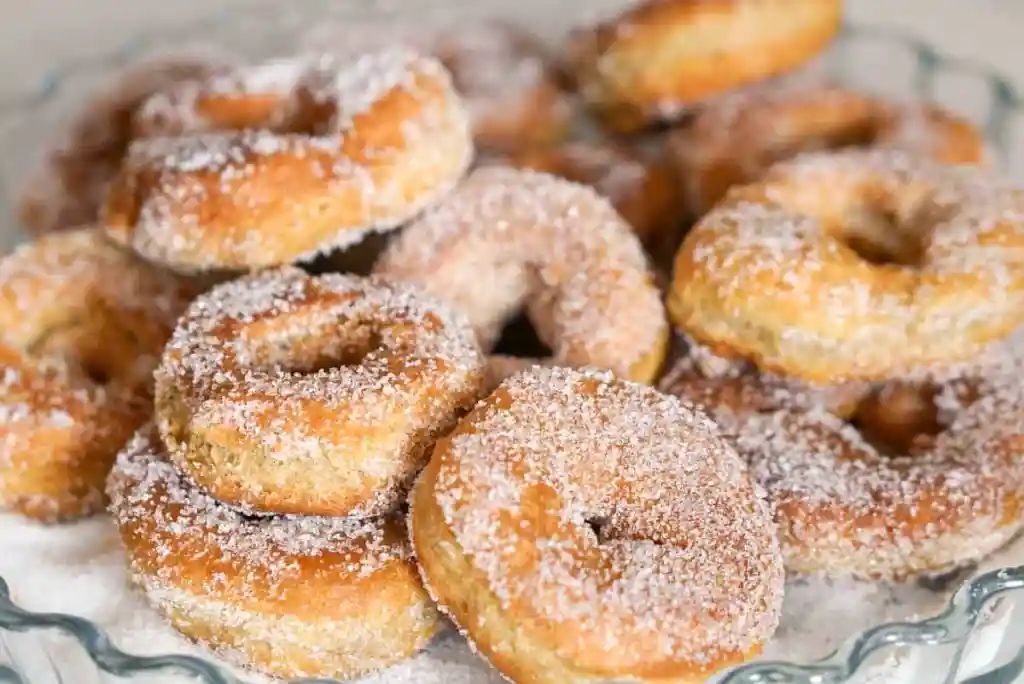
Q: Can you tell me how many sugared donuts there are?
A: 13